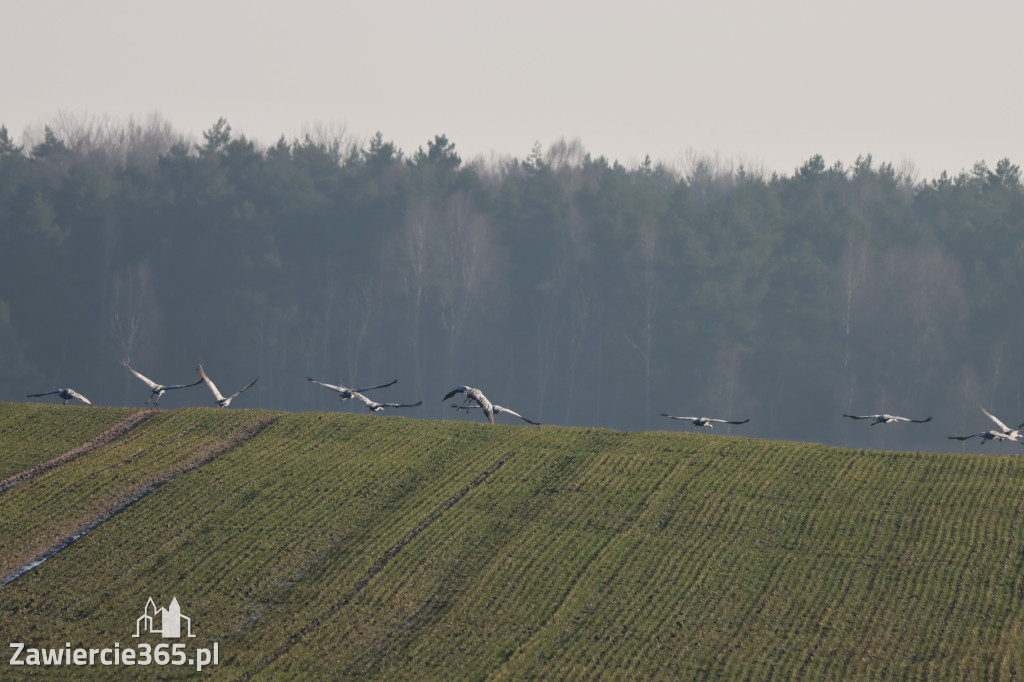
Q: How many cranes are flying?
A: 11